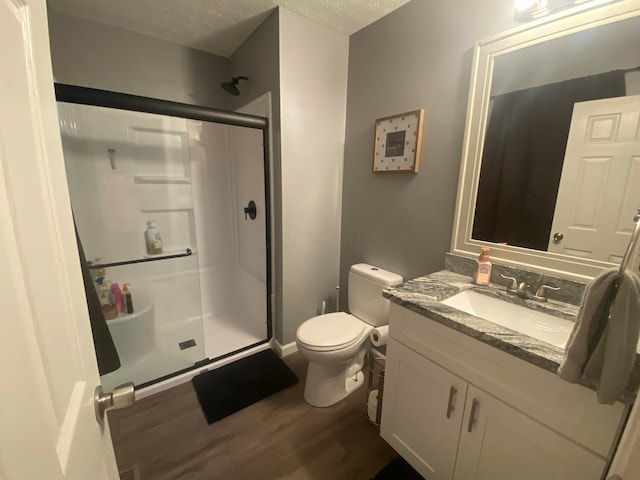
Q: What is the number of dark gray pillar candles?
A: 0